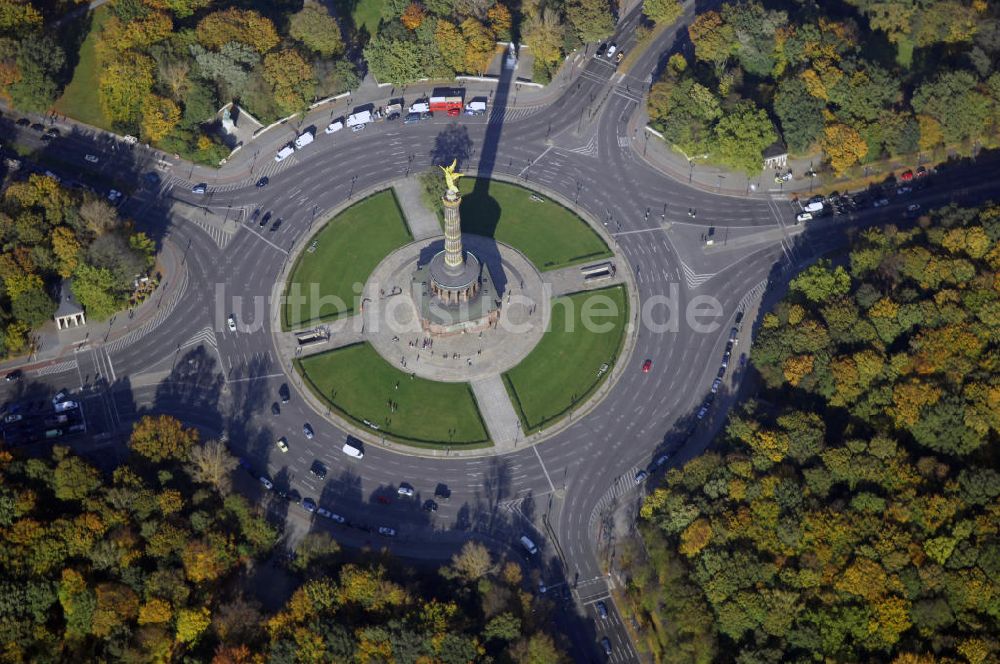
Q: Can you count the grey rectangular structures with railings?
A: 2